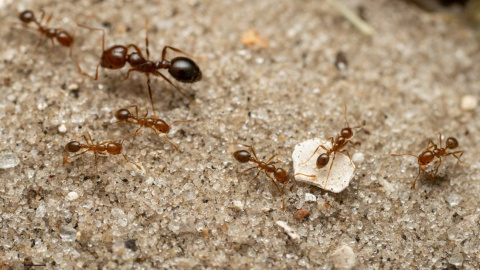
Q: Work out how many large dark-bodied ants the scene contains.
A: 1